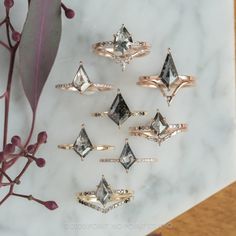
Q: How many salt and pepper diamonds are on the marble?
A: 8